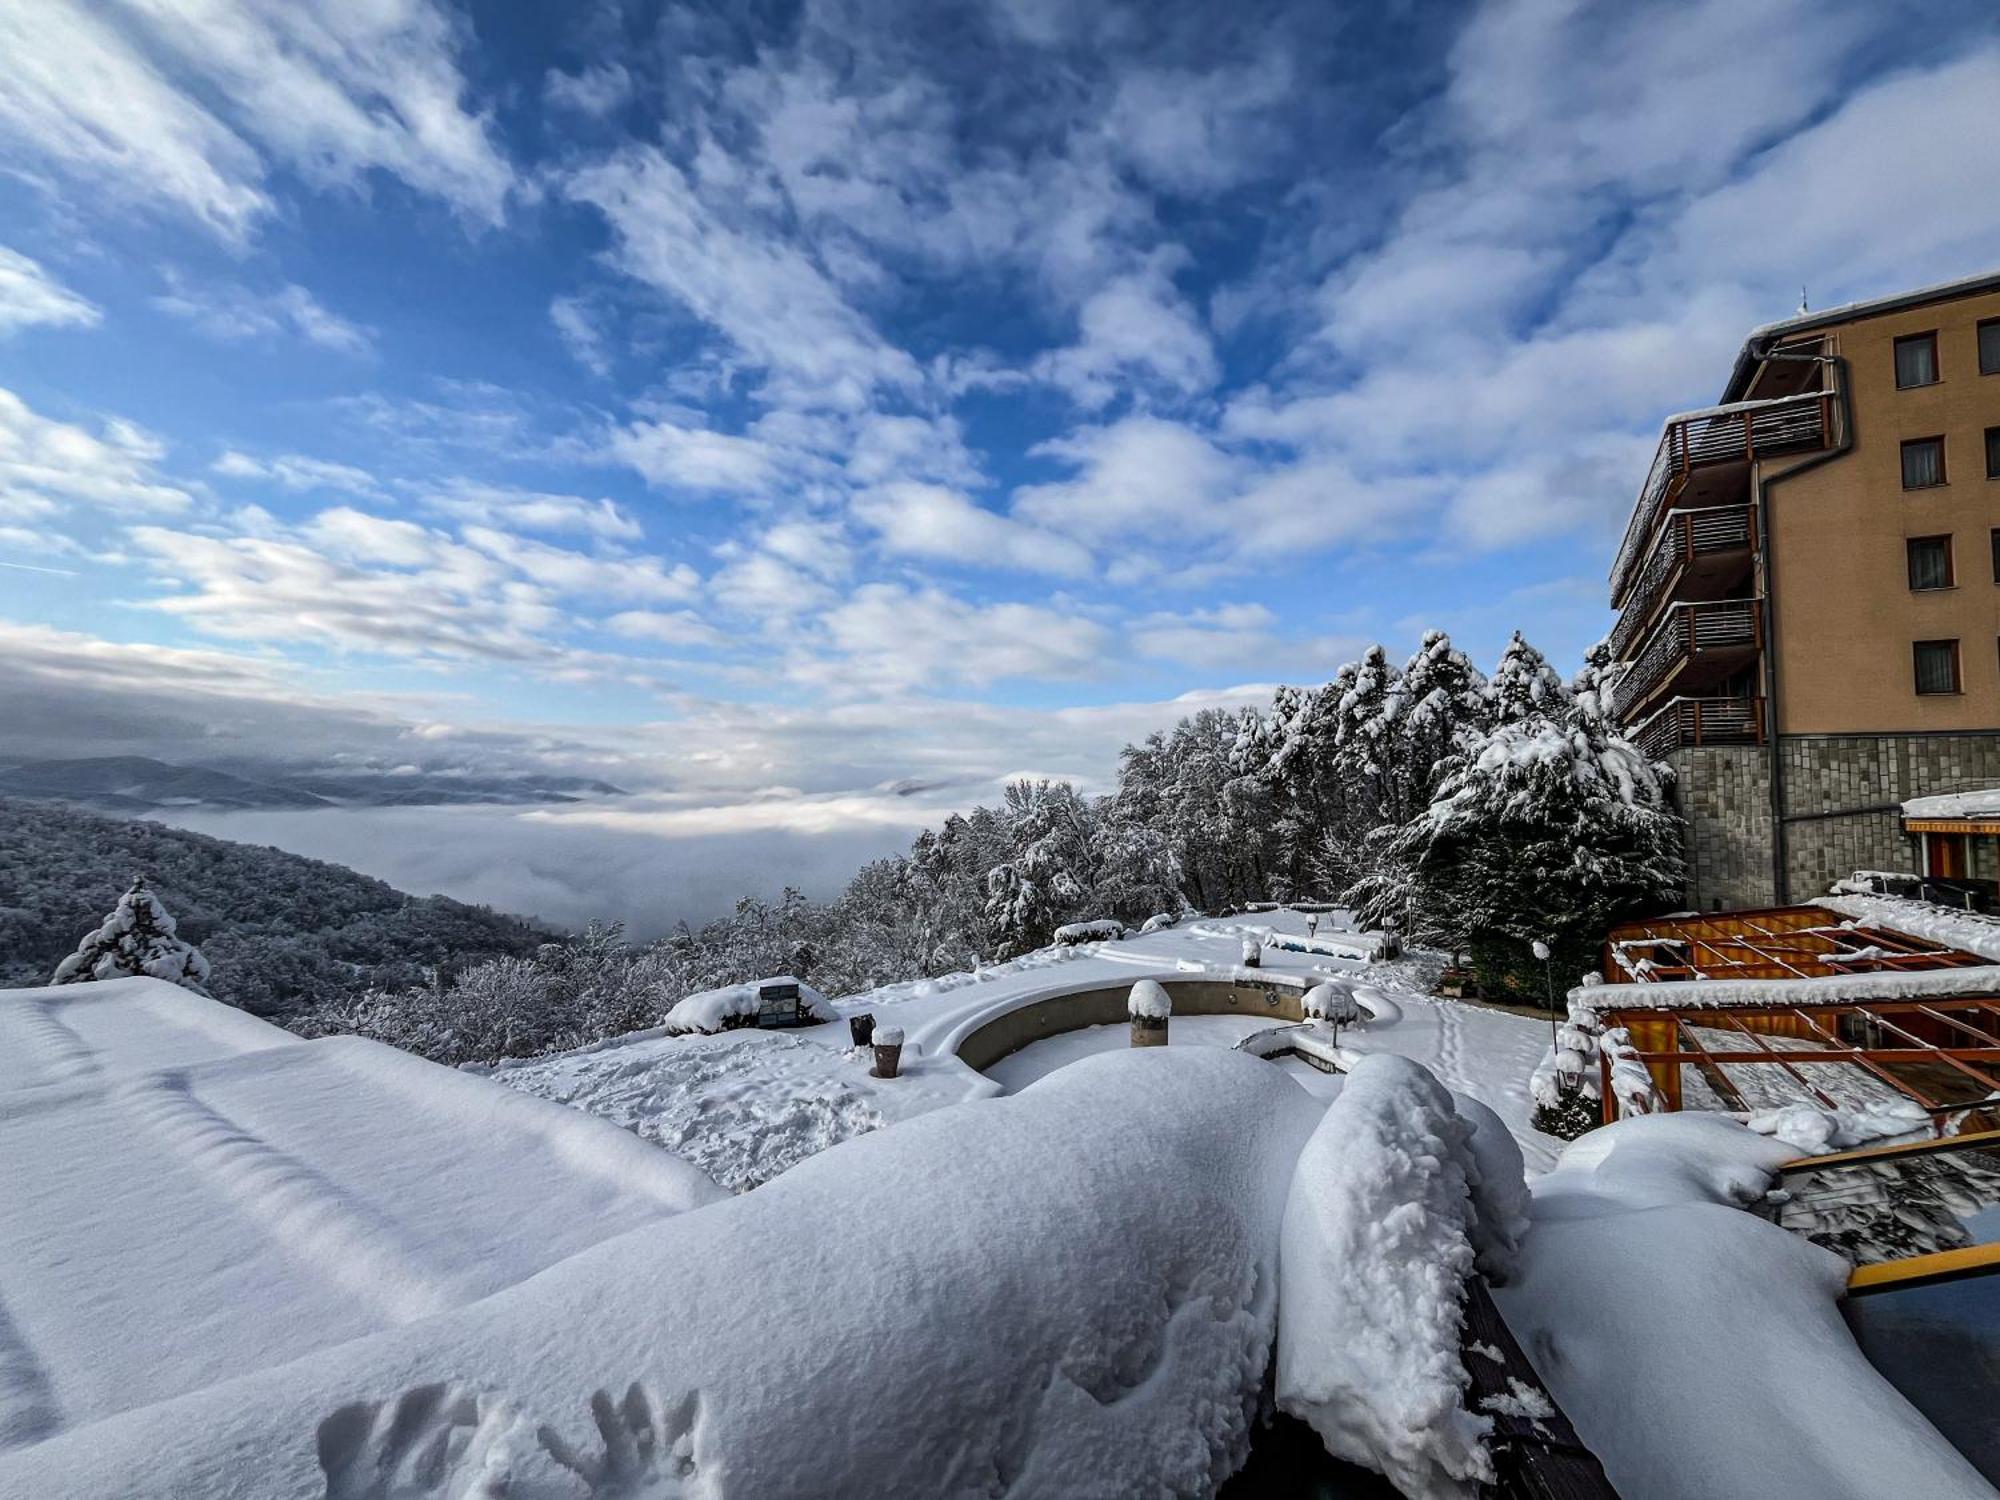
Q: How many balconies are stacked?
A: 4